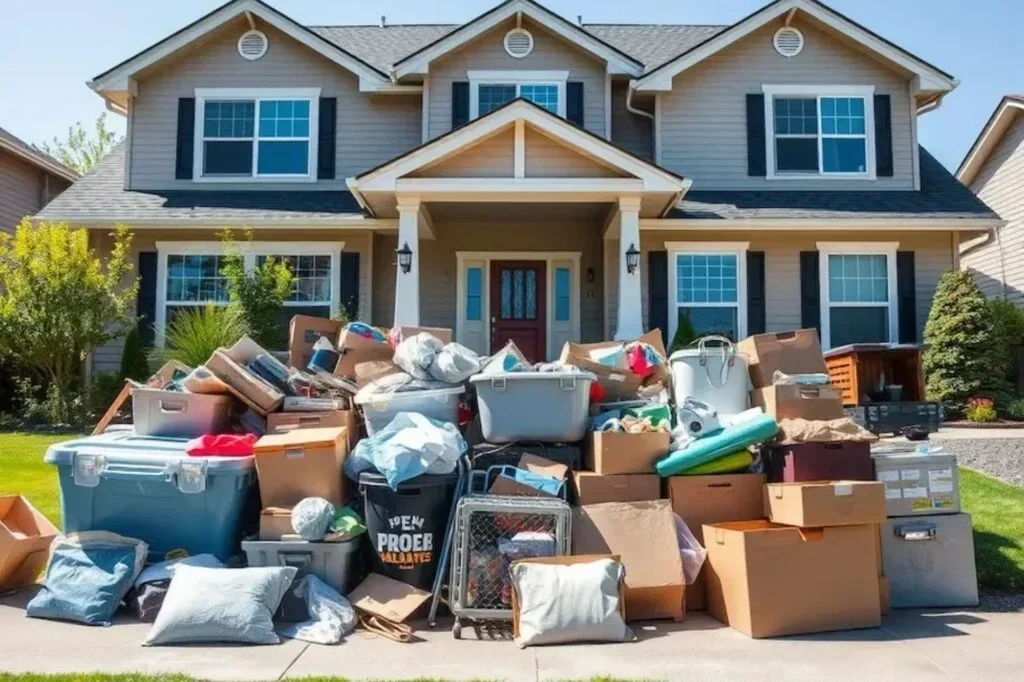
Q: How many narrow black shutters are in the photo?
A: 12